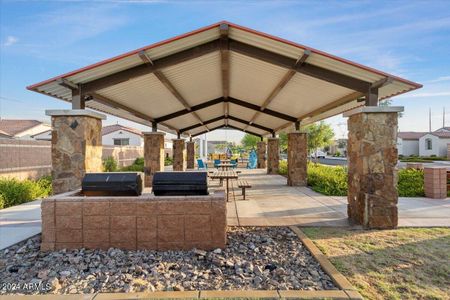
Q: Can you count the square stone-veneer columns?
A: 8